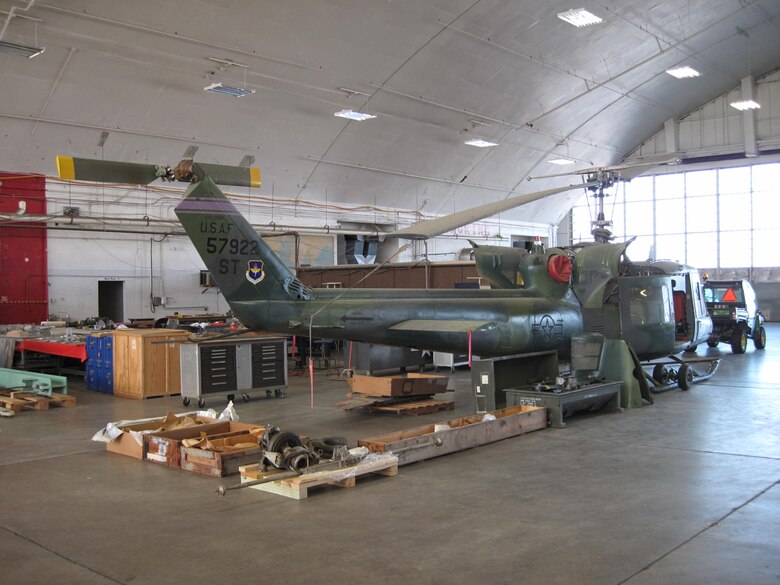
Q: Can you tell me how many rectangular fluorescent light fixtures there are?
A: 8